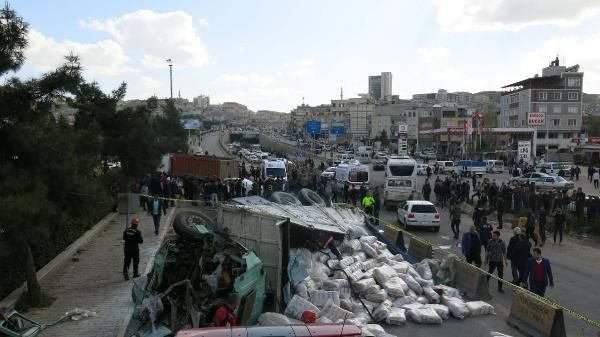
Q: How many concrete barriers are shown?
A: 4